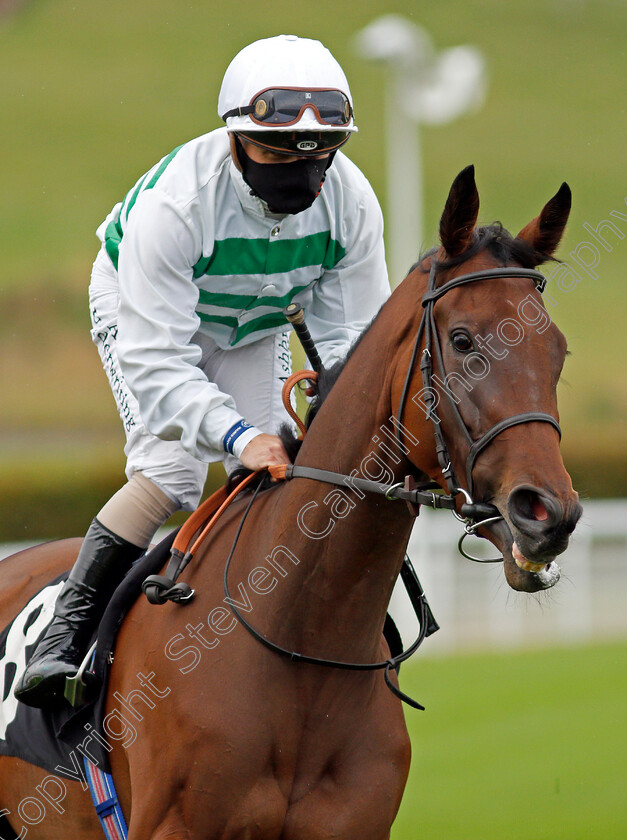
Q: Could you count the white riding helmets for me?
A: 1